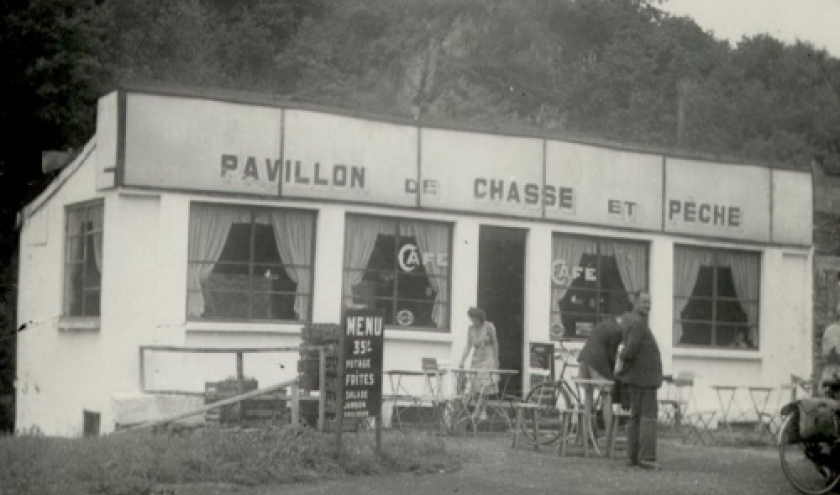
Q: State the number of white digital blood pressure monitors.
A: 0